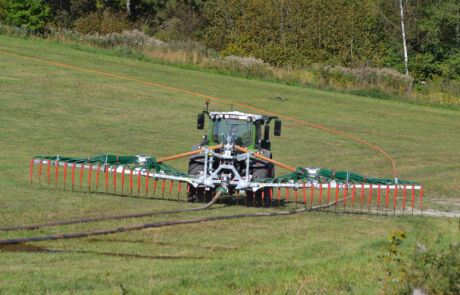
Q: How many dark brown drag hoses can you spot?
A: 2